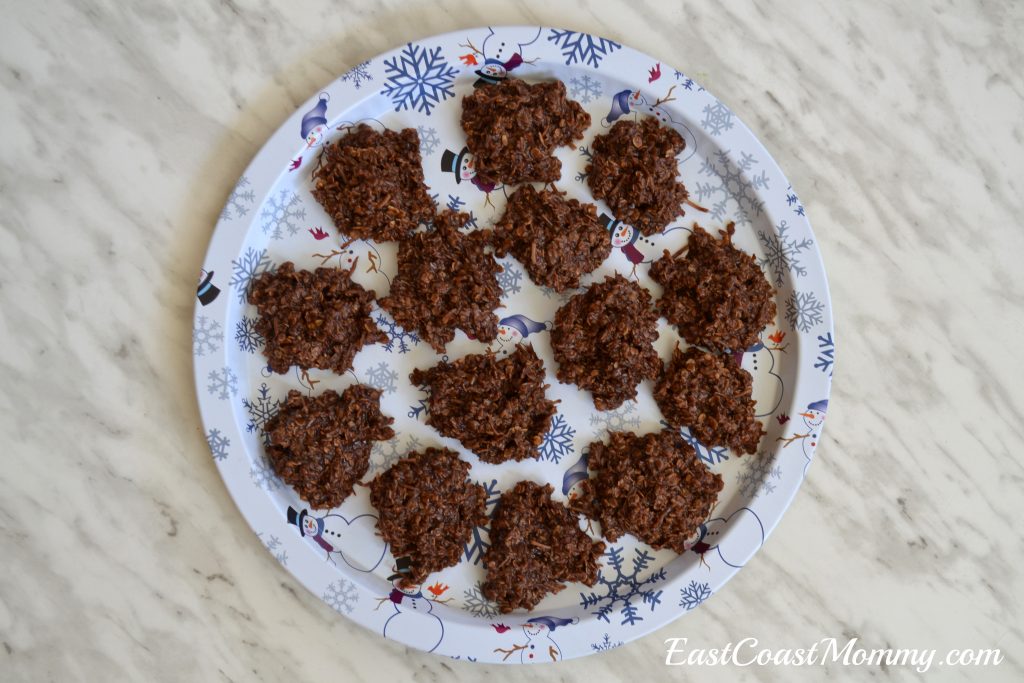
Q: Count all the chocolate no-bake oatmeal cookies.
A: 14